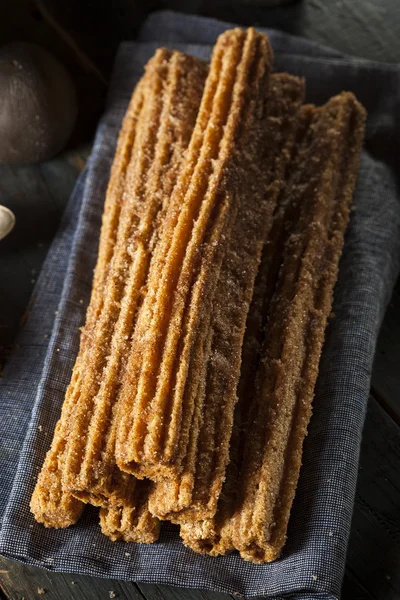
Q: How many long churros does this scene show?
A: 7